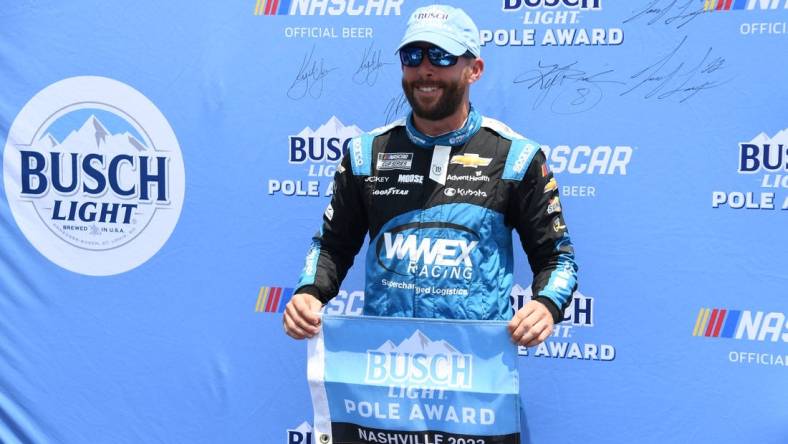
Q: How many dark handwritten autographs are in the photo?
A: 6